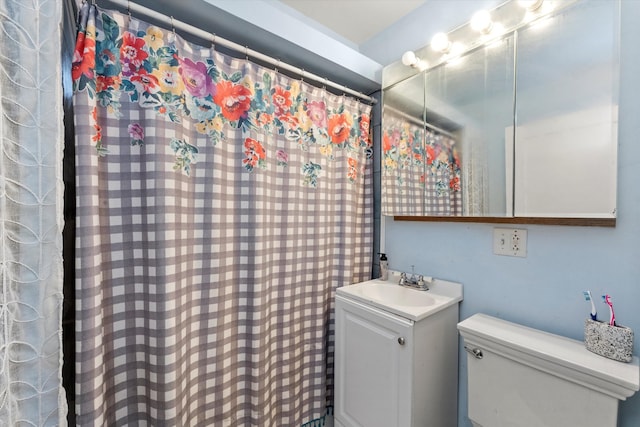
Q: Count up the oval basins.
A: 1